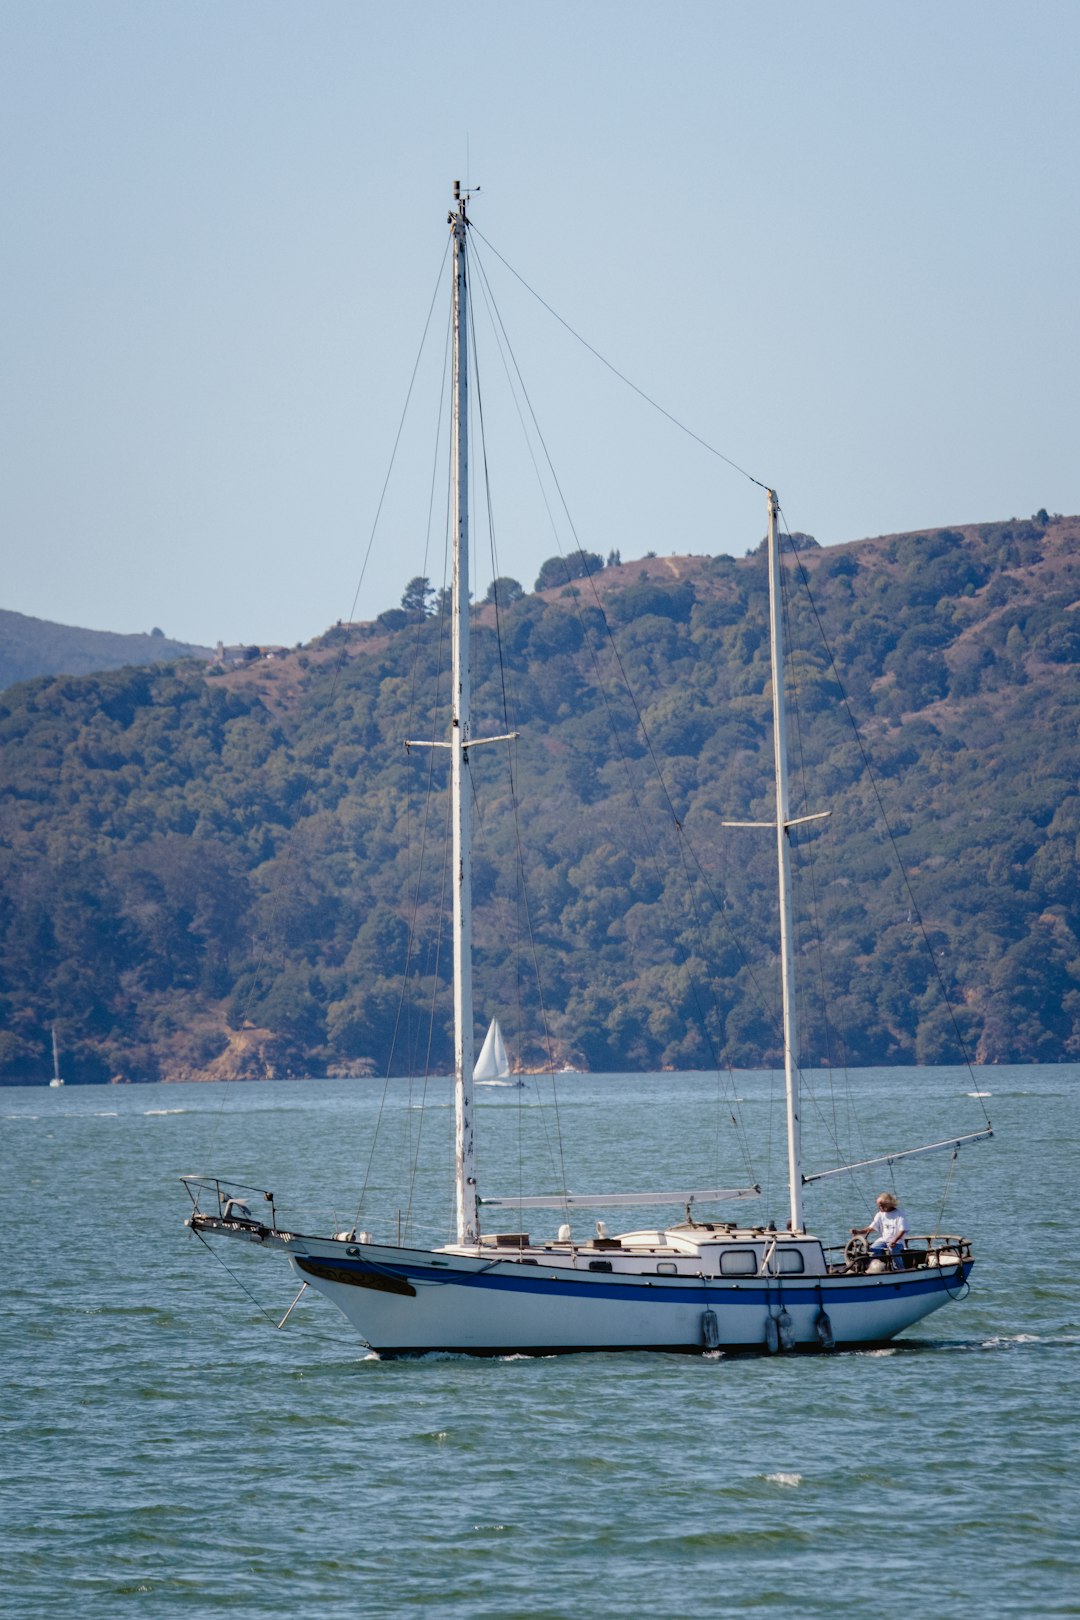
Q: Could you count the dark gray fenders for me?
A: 4